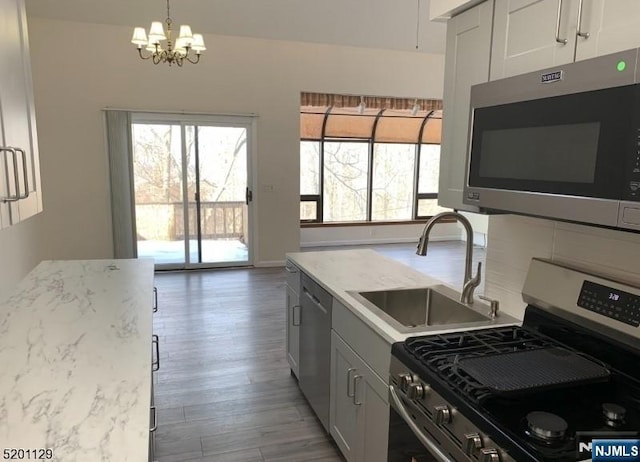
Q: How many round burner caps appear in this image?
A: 2